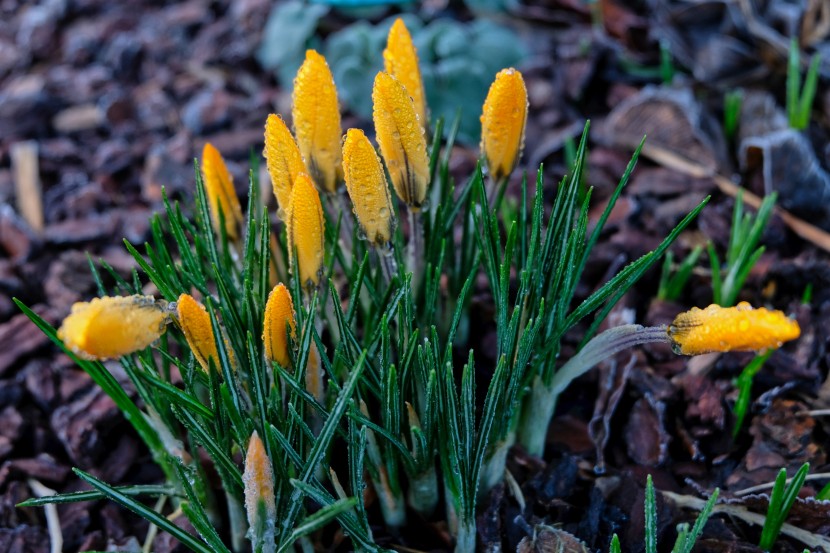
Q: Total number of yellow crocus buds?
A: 13